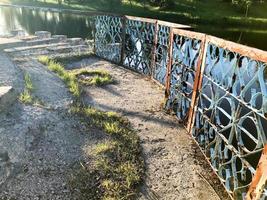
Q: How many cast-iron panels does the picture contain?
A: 5